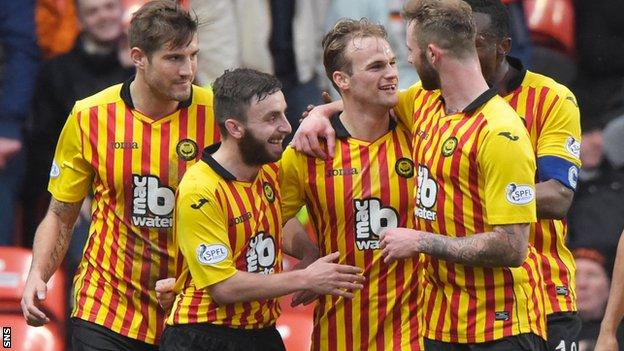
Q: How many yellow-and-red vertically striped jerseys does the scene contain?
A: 5